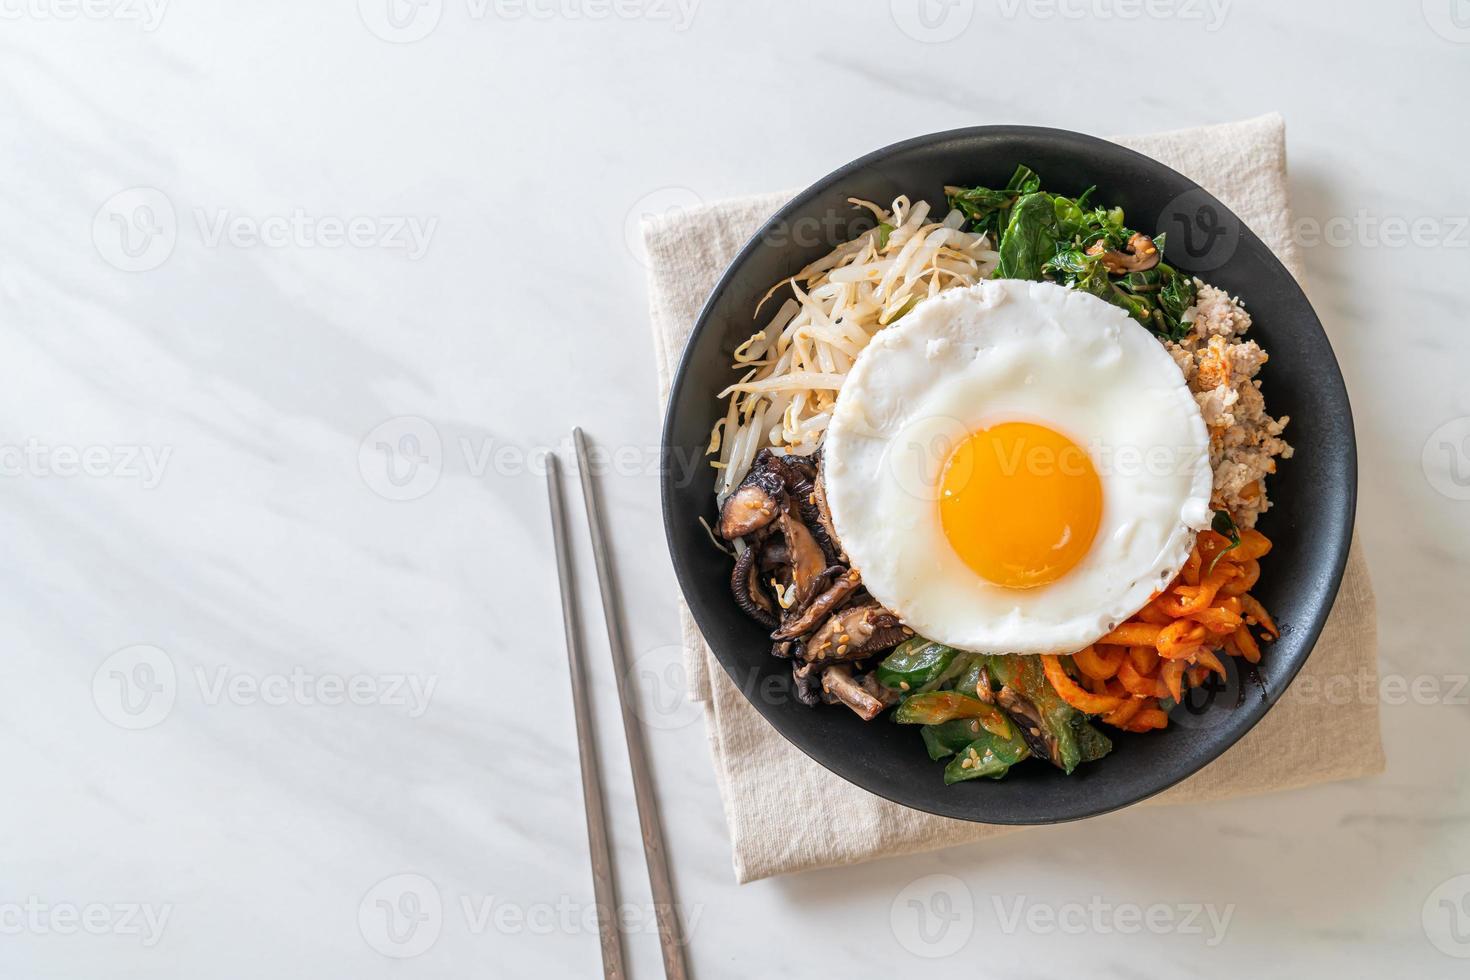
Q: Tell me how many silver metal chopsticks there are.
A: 2